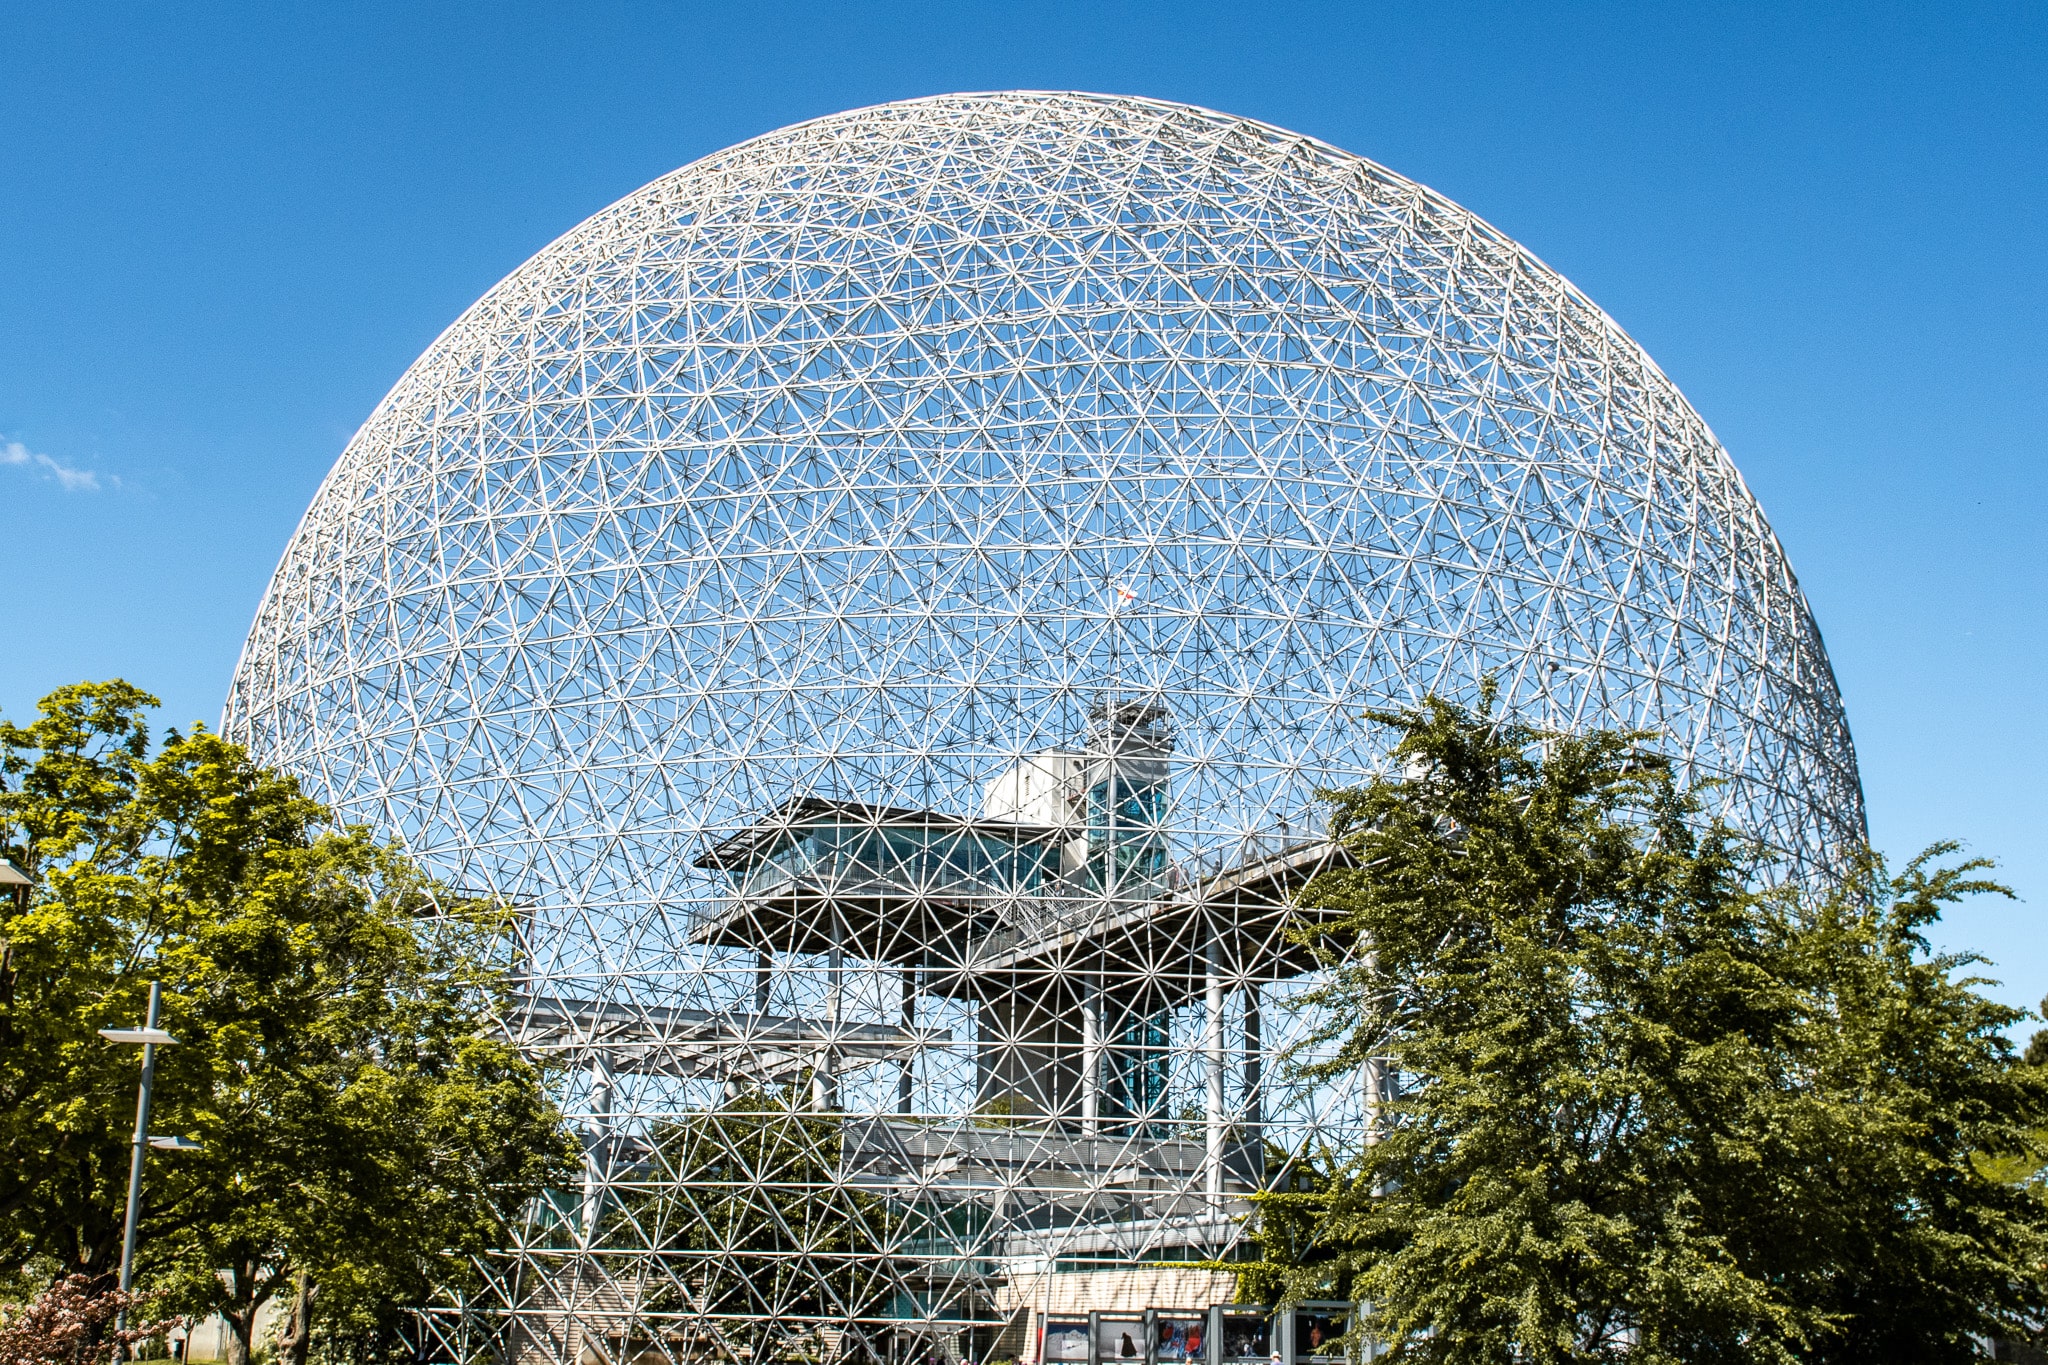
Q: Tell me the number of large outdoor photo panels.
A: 5